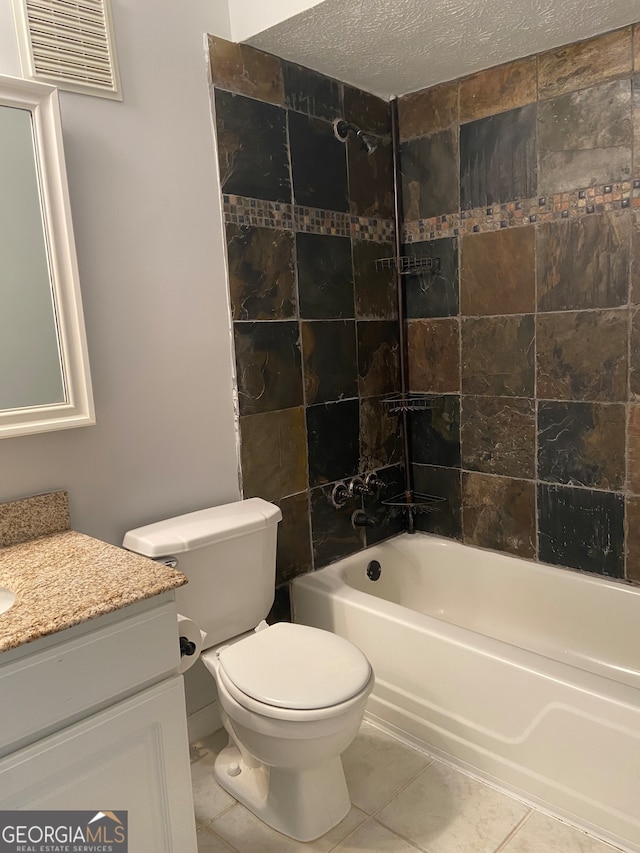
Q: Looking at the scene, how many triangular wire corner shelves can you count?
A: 3